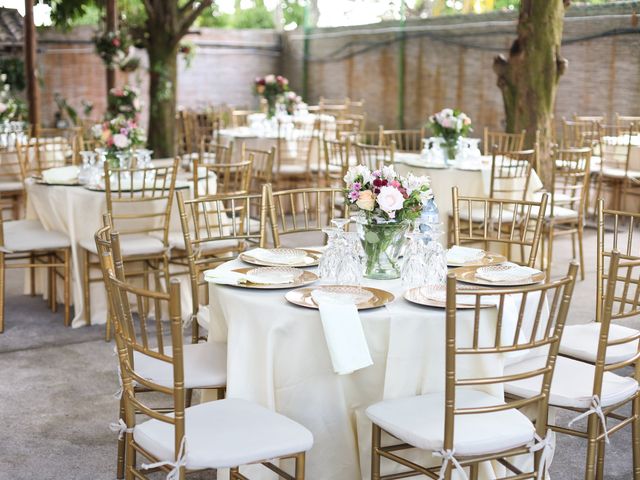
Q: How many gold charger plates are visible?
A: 6